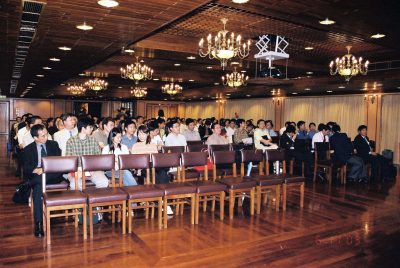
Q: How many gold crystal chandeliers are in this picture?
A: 8